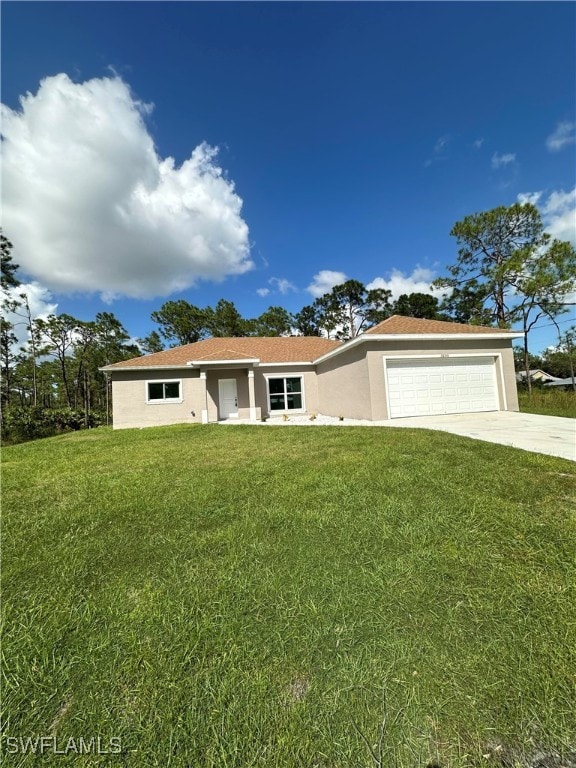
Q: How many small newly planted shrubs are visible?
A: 4